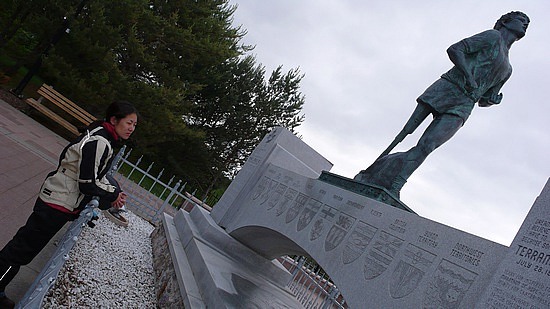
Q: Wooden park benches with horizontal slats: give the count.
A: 1